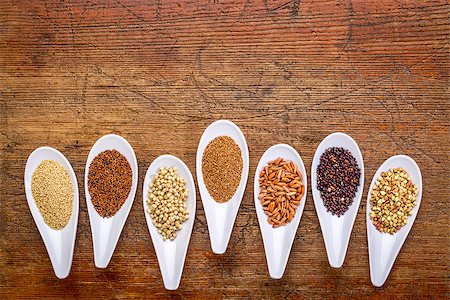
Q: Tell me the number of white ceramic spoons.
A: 7